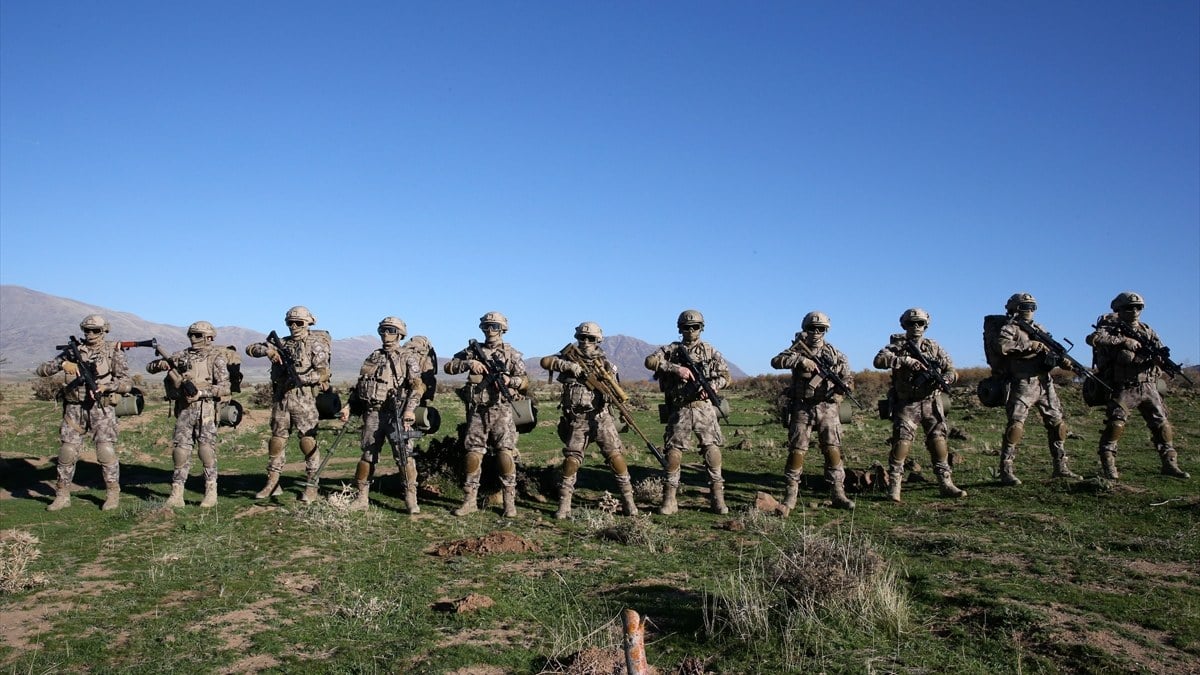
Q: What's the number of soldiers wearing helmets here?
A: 11